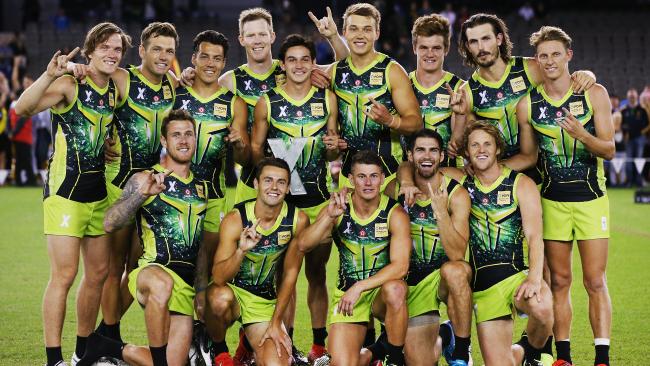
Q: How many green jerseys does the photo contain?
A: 14